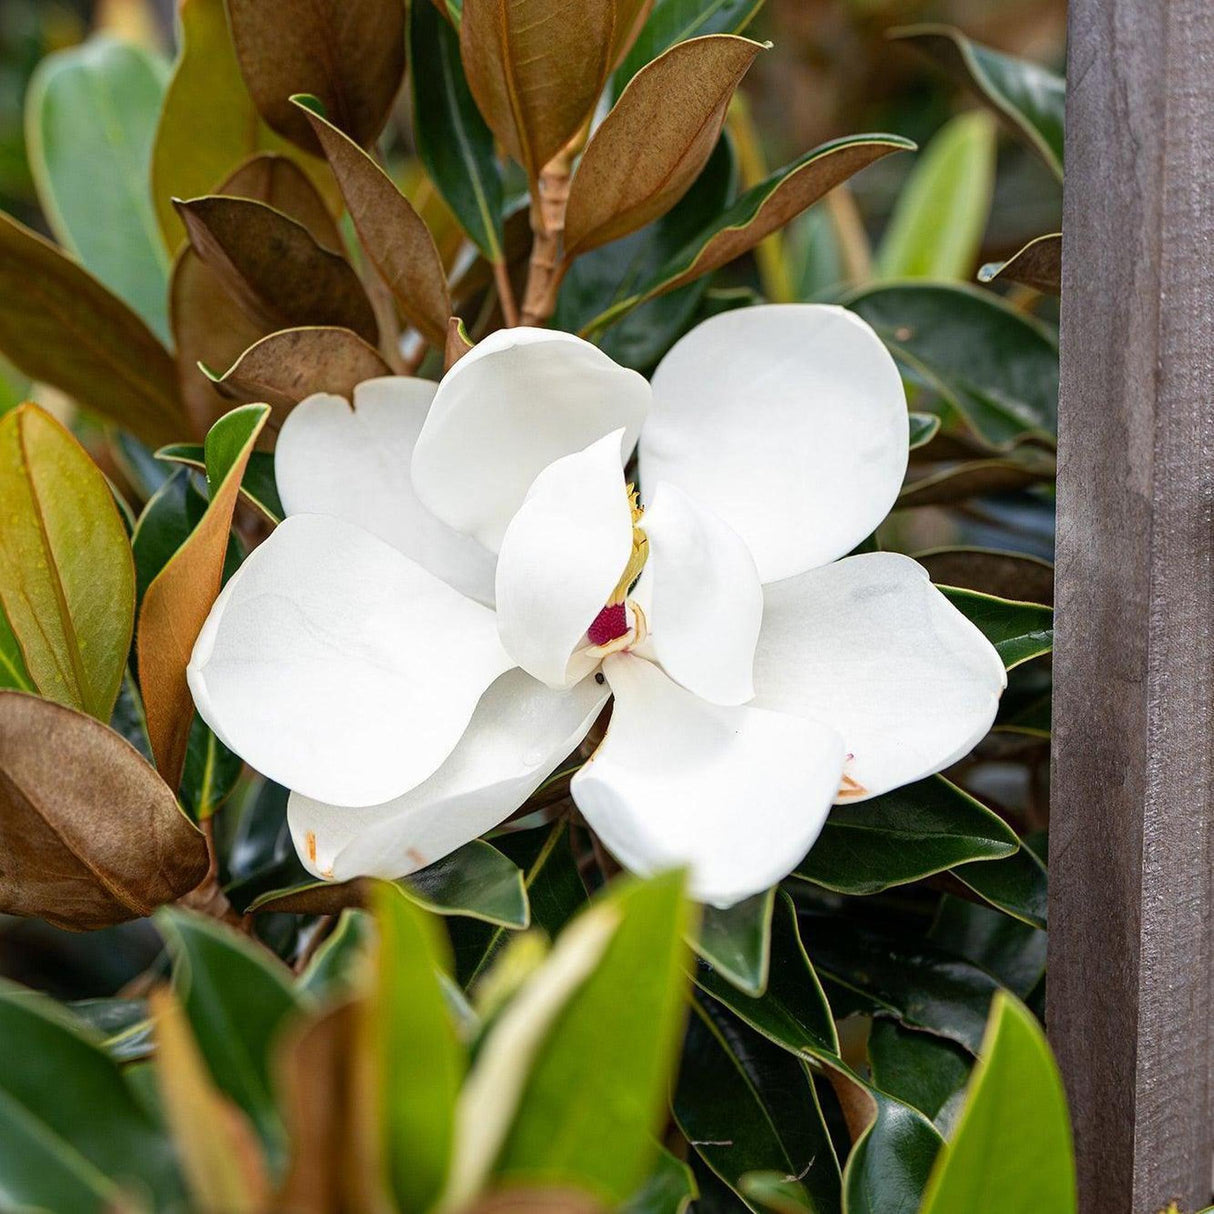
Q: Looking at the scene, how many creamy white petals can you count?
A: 9